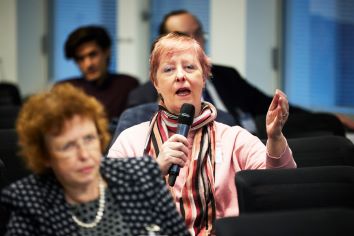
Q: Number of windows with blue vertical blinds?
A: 3